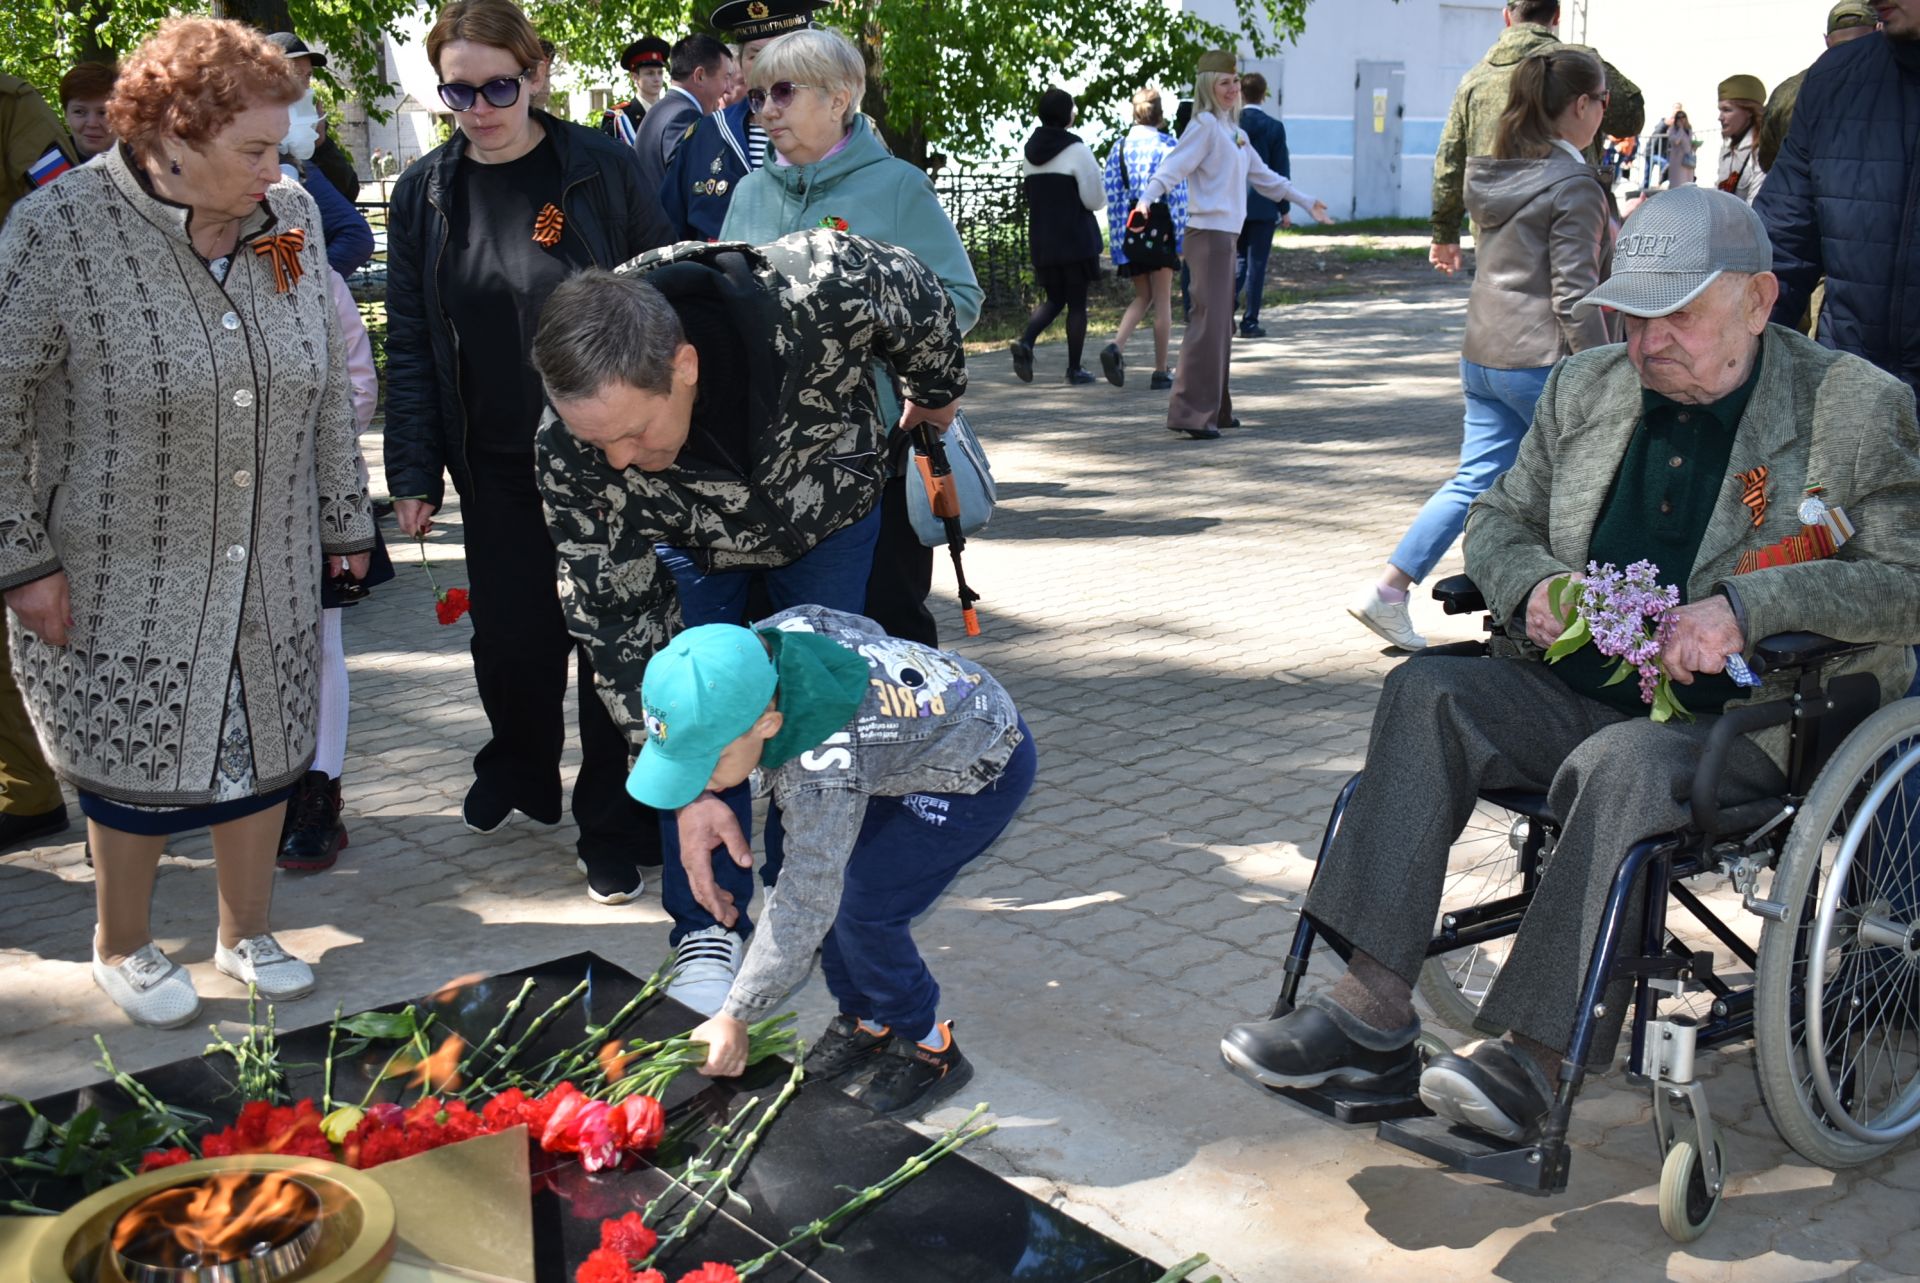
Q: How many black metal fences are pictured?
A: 1